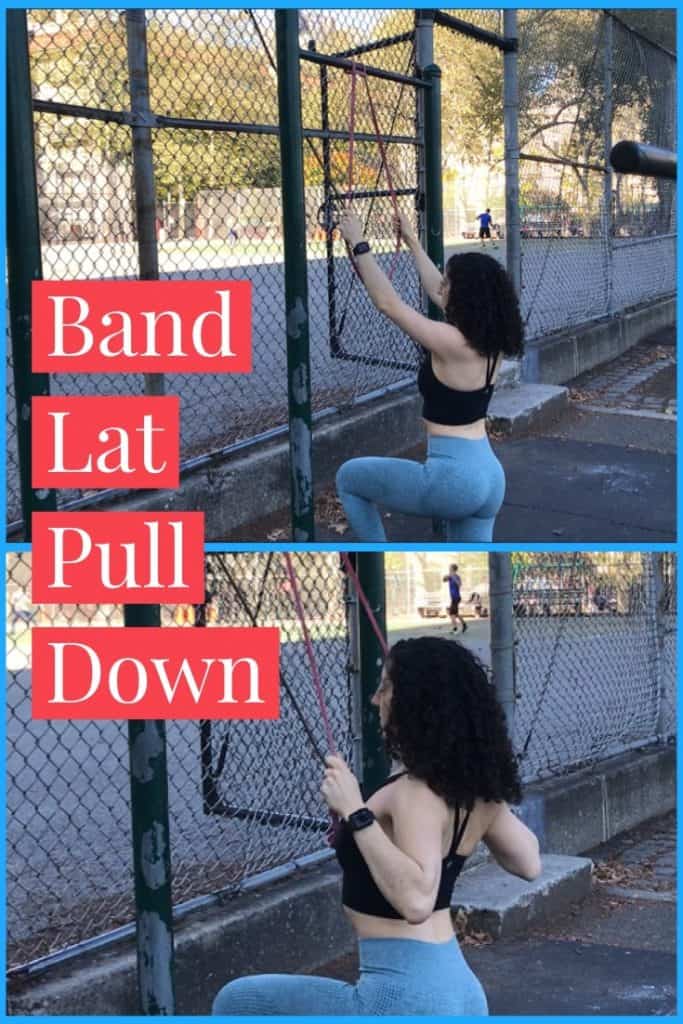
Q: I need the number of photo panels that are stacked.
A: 2